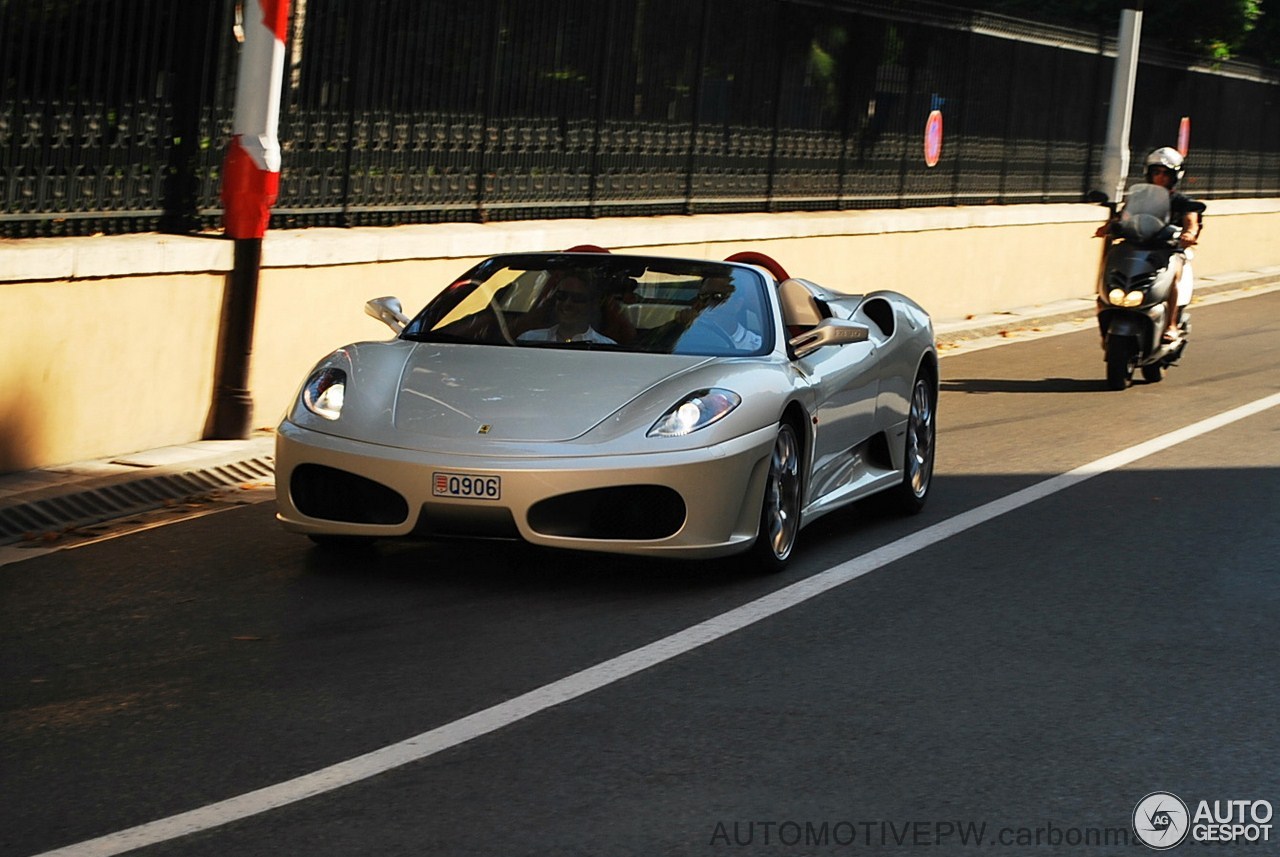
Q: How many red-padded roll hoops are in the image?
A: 2